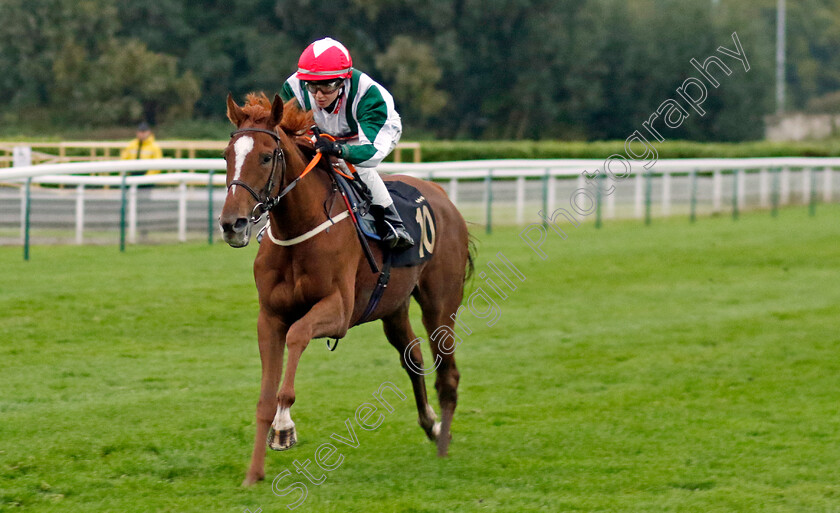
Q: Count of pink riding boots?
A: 0